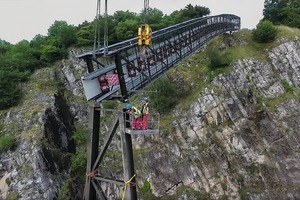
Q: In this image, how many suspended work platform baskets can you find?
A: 1